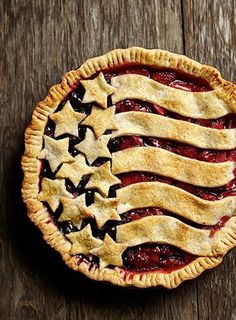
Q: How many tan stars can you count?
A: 12